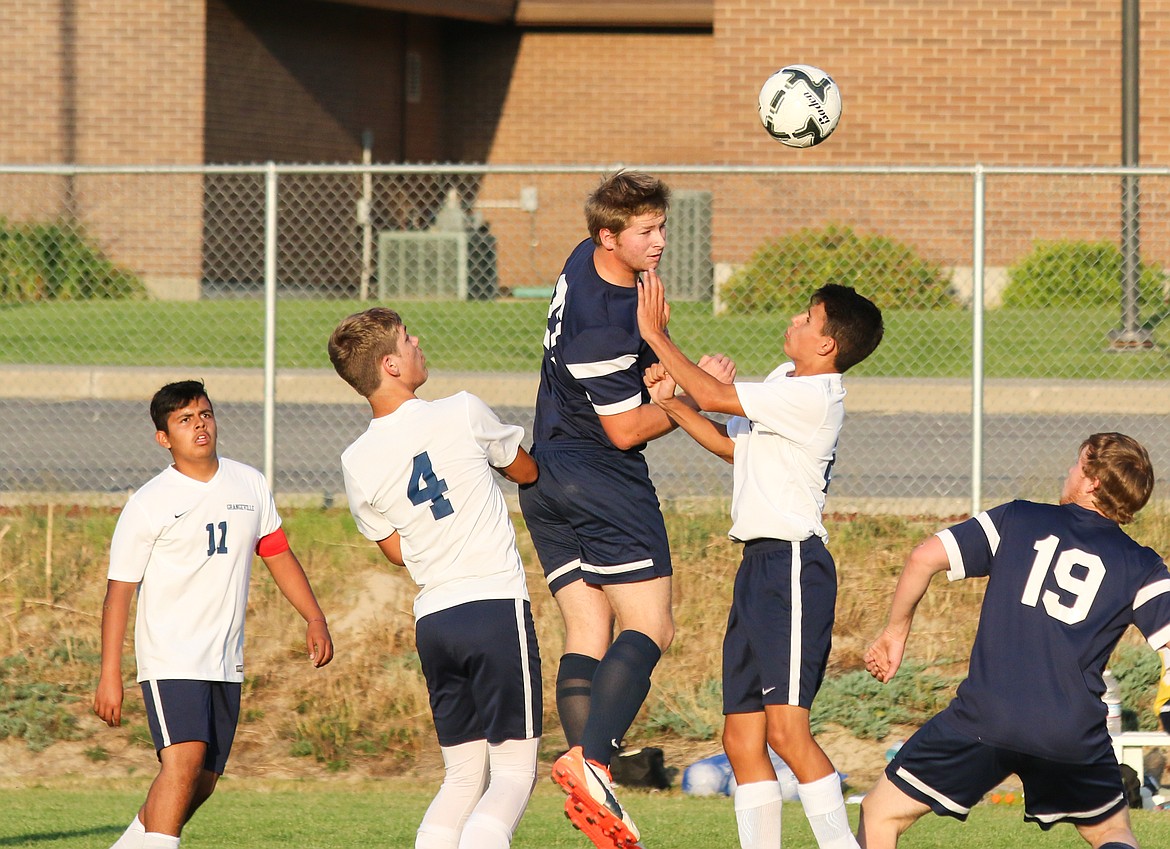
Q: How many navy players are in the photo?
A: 2